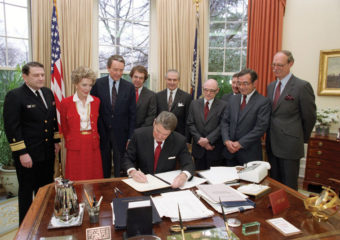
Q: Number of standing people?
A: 9